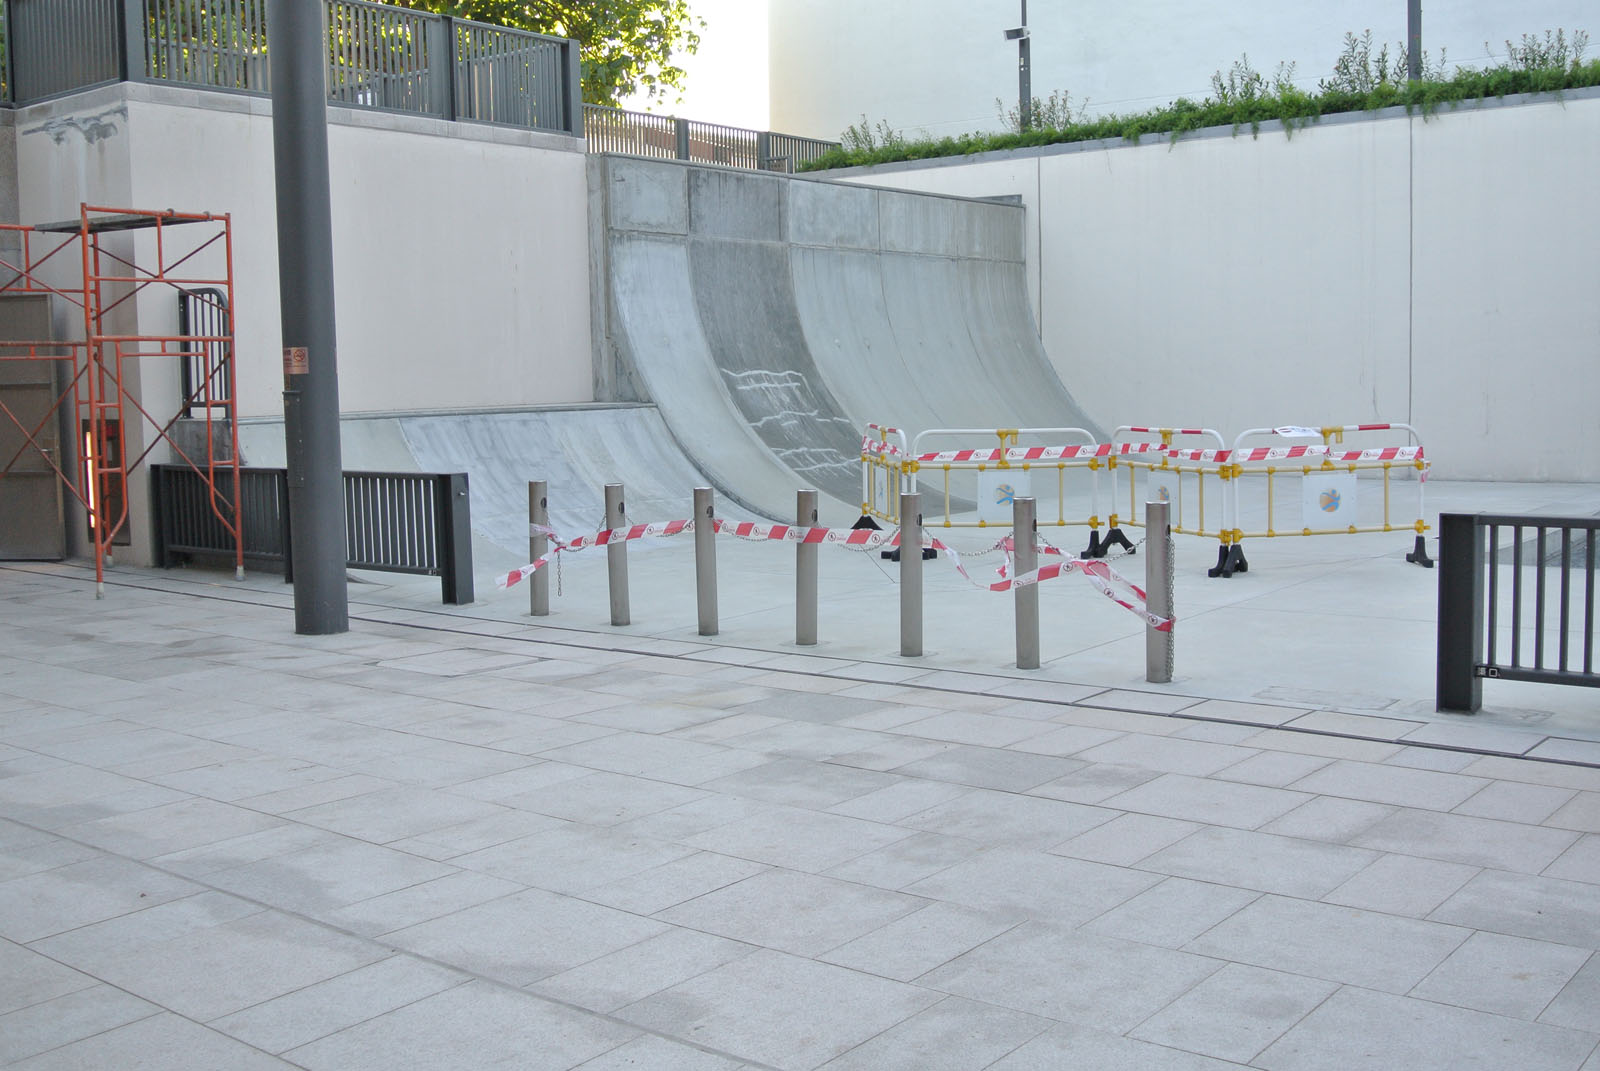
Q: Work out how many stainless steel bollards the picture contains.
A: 7